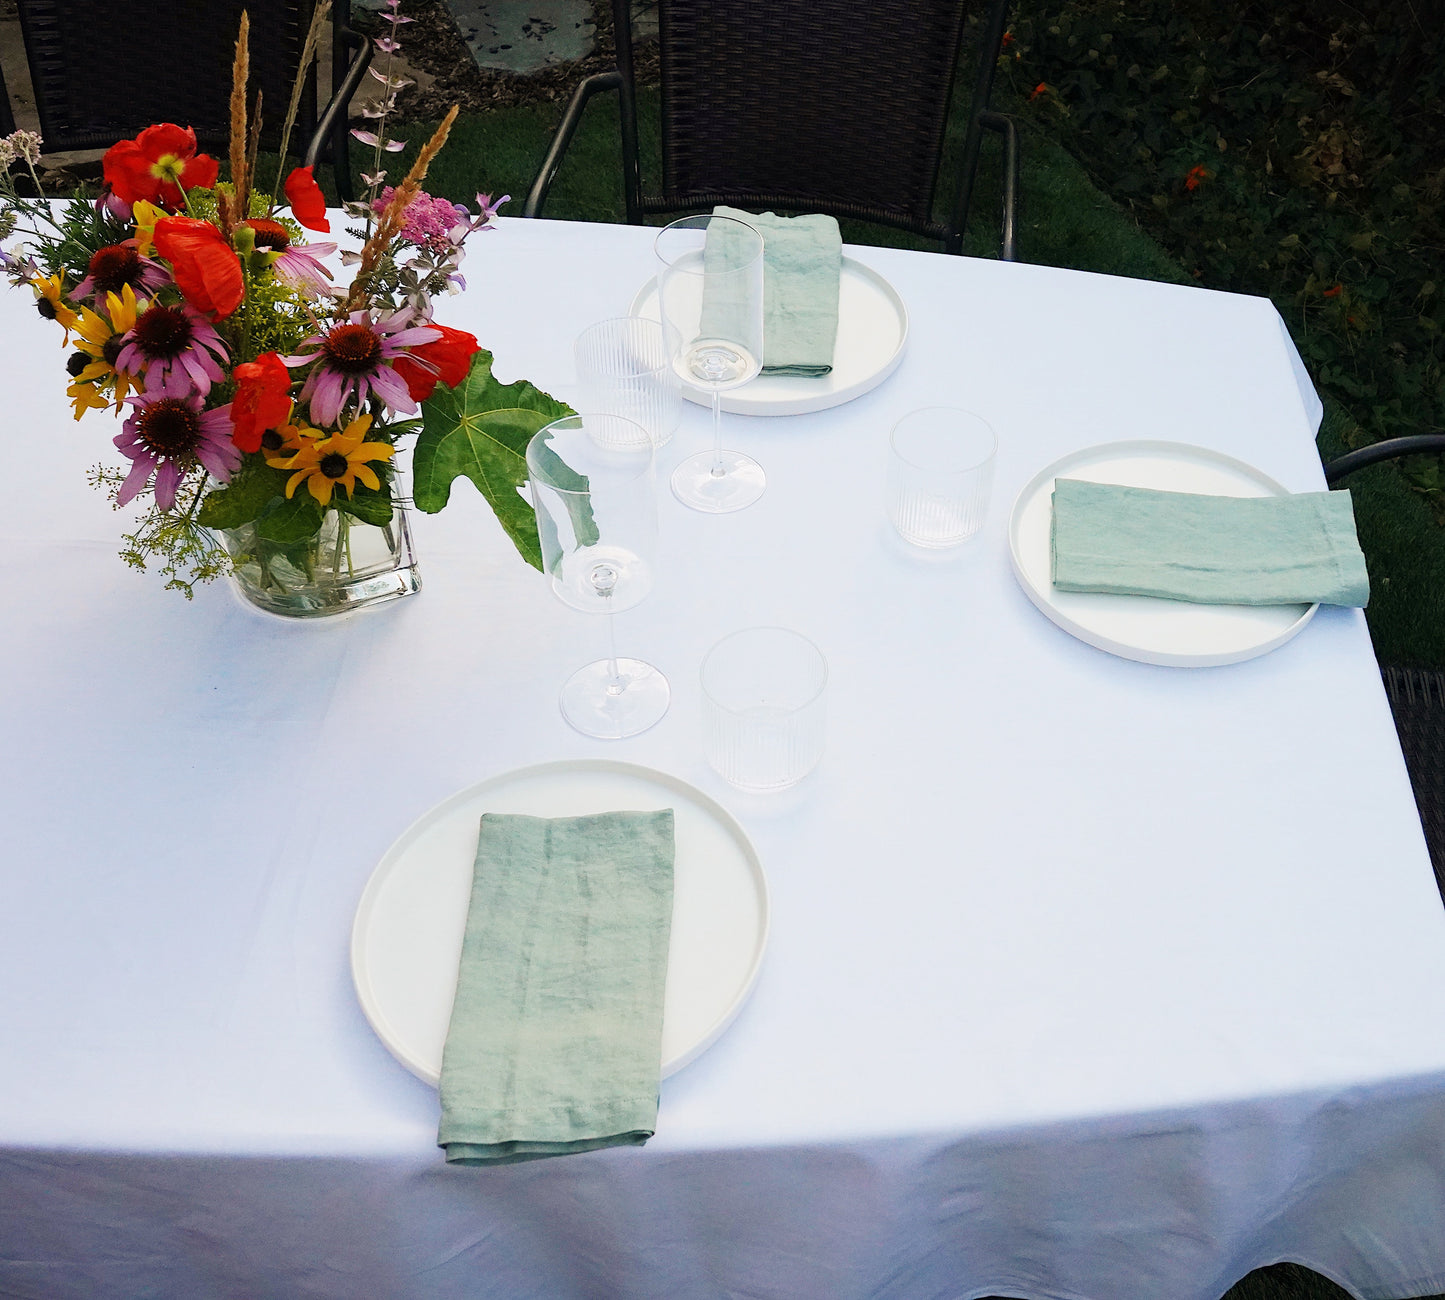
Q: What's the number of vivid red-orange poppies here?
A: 5